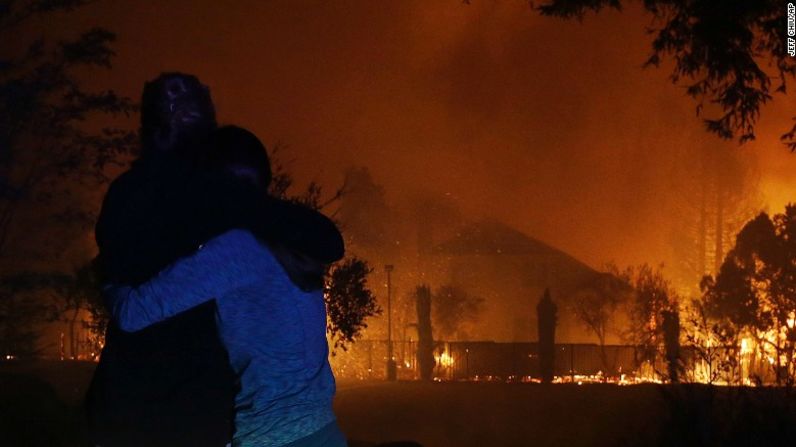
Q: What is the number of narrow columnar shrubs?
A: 3